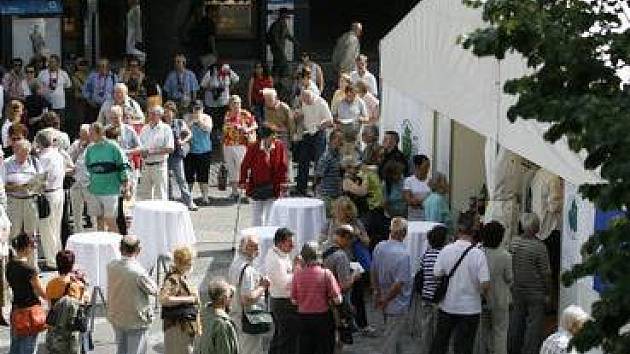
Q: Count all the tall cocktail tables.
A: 5